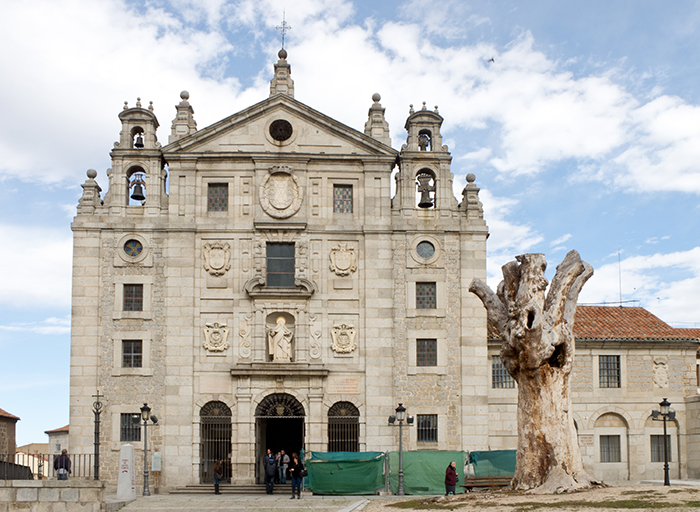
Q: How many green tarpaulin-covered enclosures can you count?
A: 3